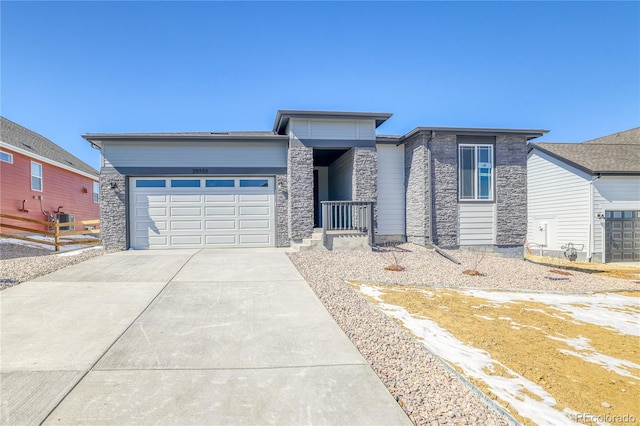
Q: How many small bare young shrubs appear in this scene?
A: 2